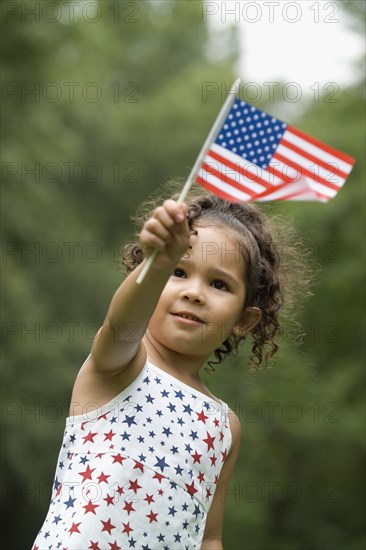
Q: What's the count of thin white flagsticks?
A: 1